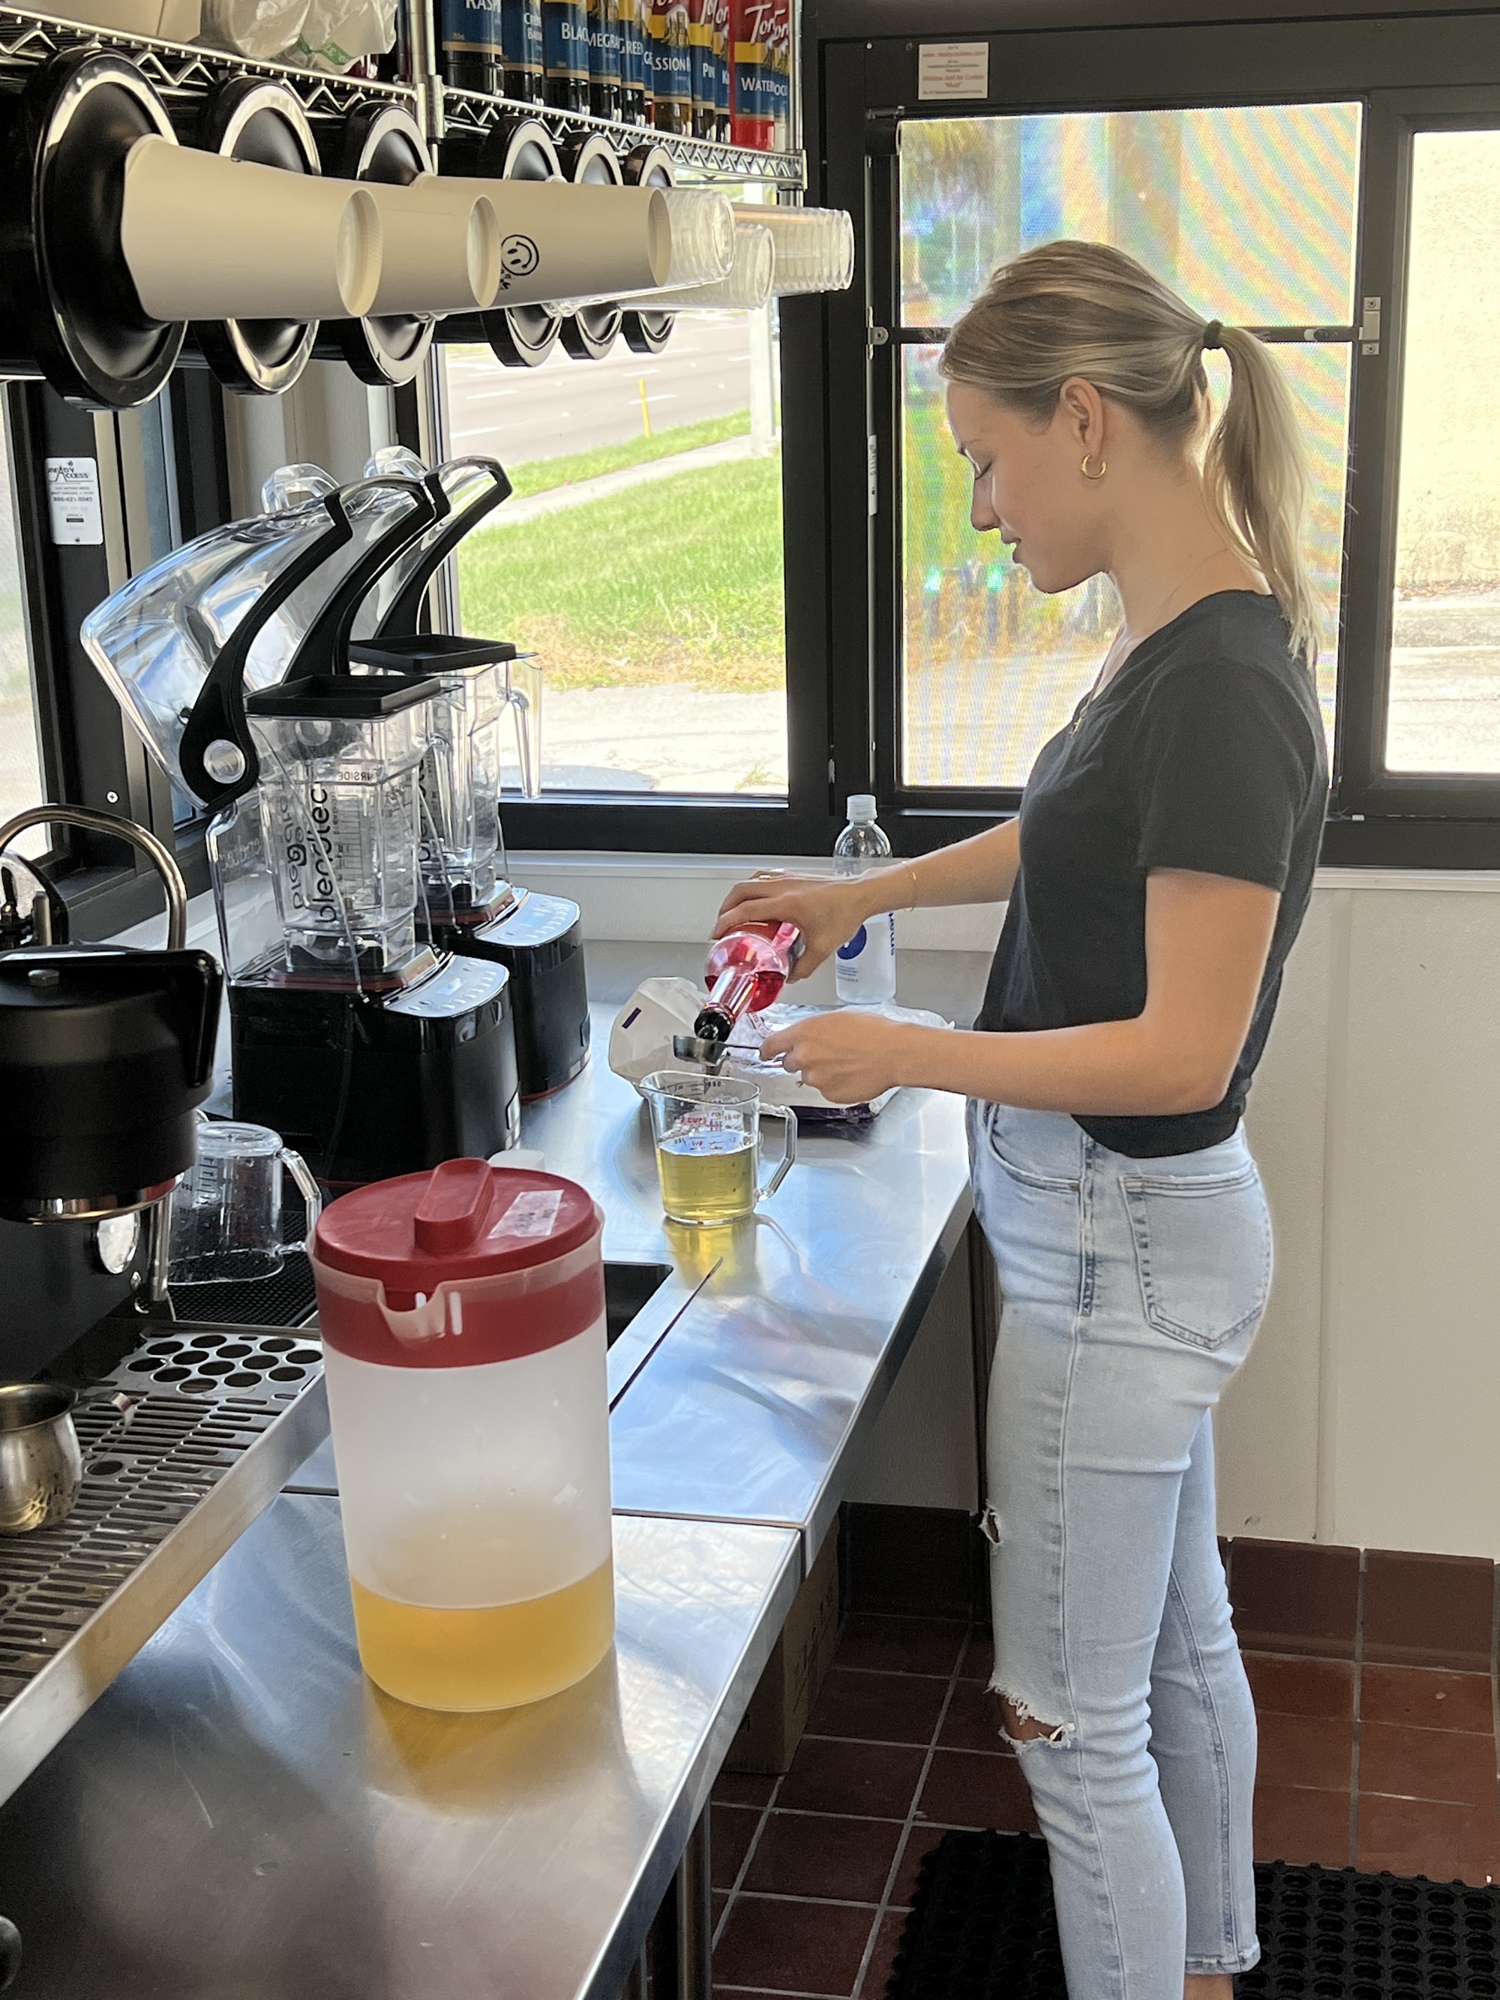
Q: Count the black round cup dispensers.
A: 6